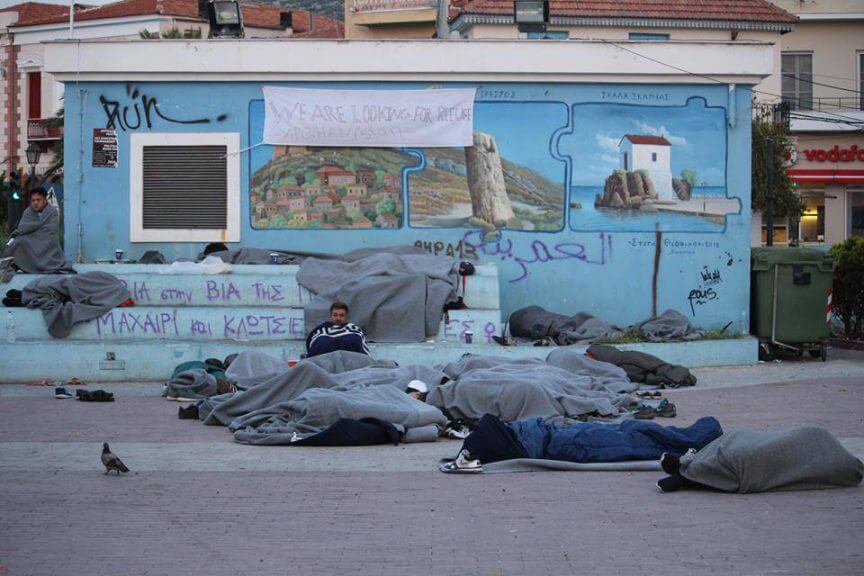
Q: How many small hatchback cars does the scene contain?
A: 0